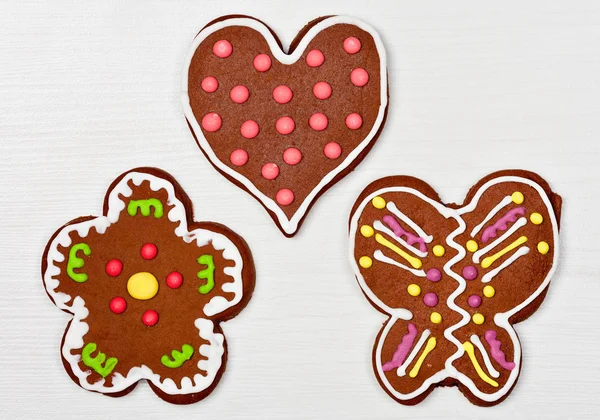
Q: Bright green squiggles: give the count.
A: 5